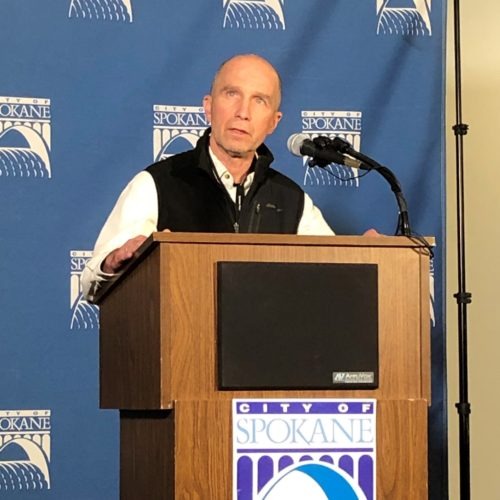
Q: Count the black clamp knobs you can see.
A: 3